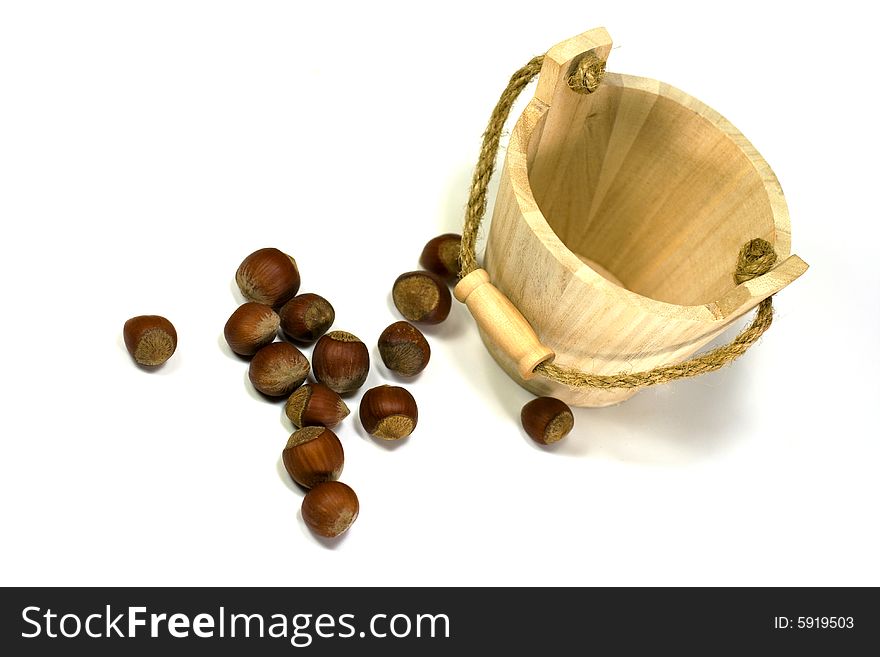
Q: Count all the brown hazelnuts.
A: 14